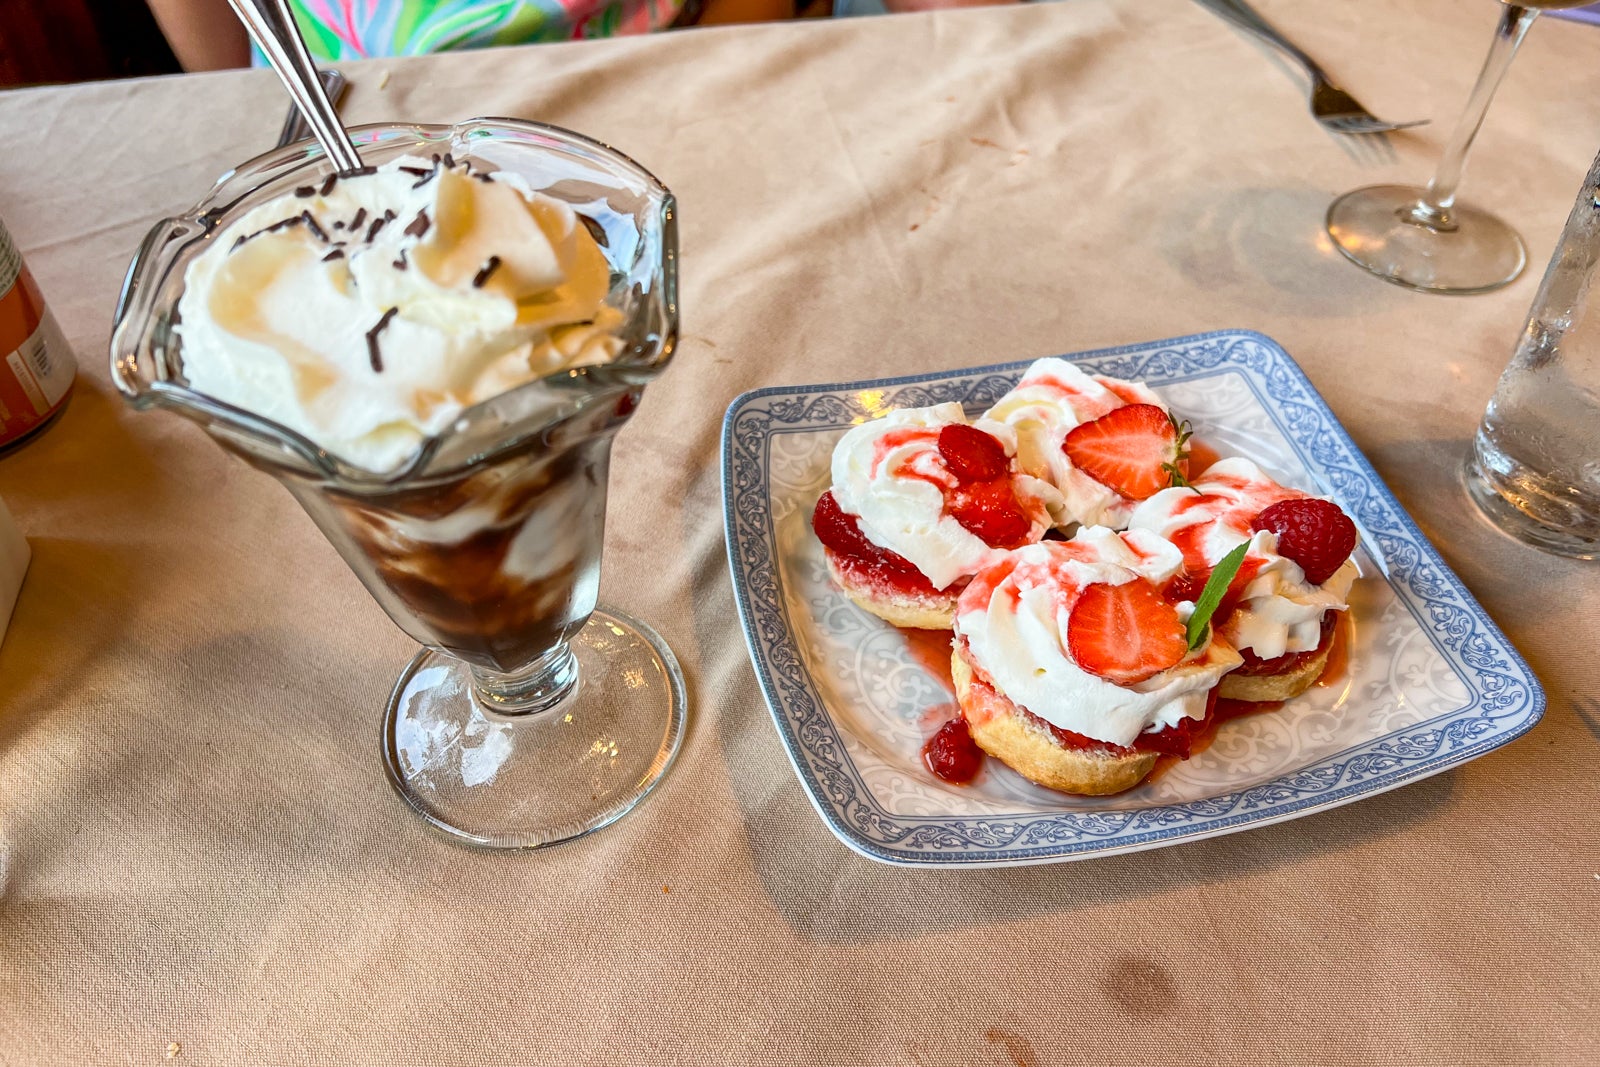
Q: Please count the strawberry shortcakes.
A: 4